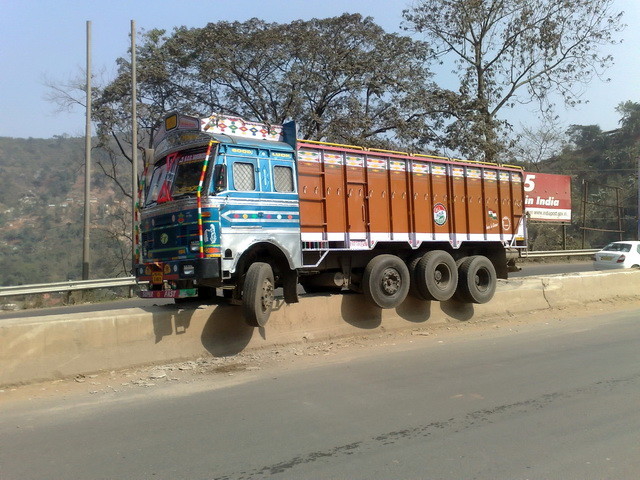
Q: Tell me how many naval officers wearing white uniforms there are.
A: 0